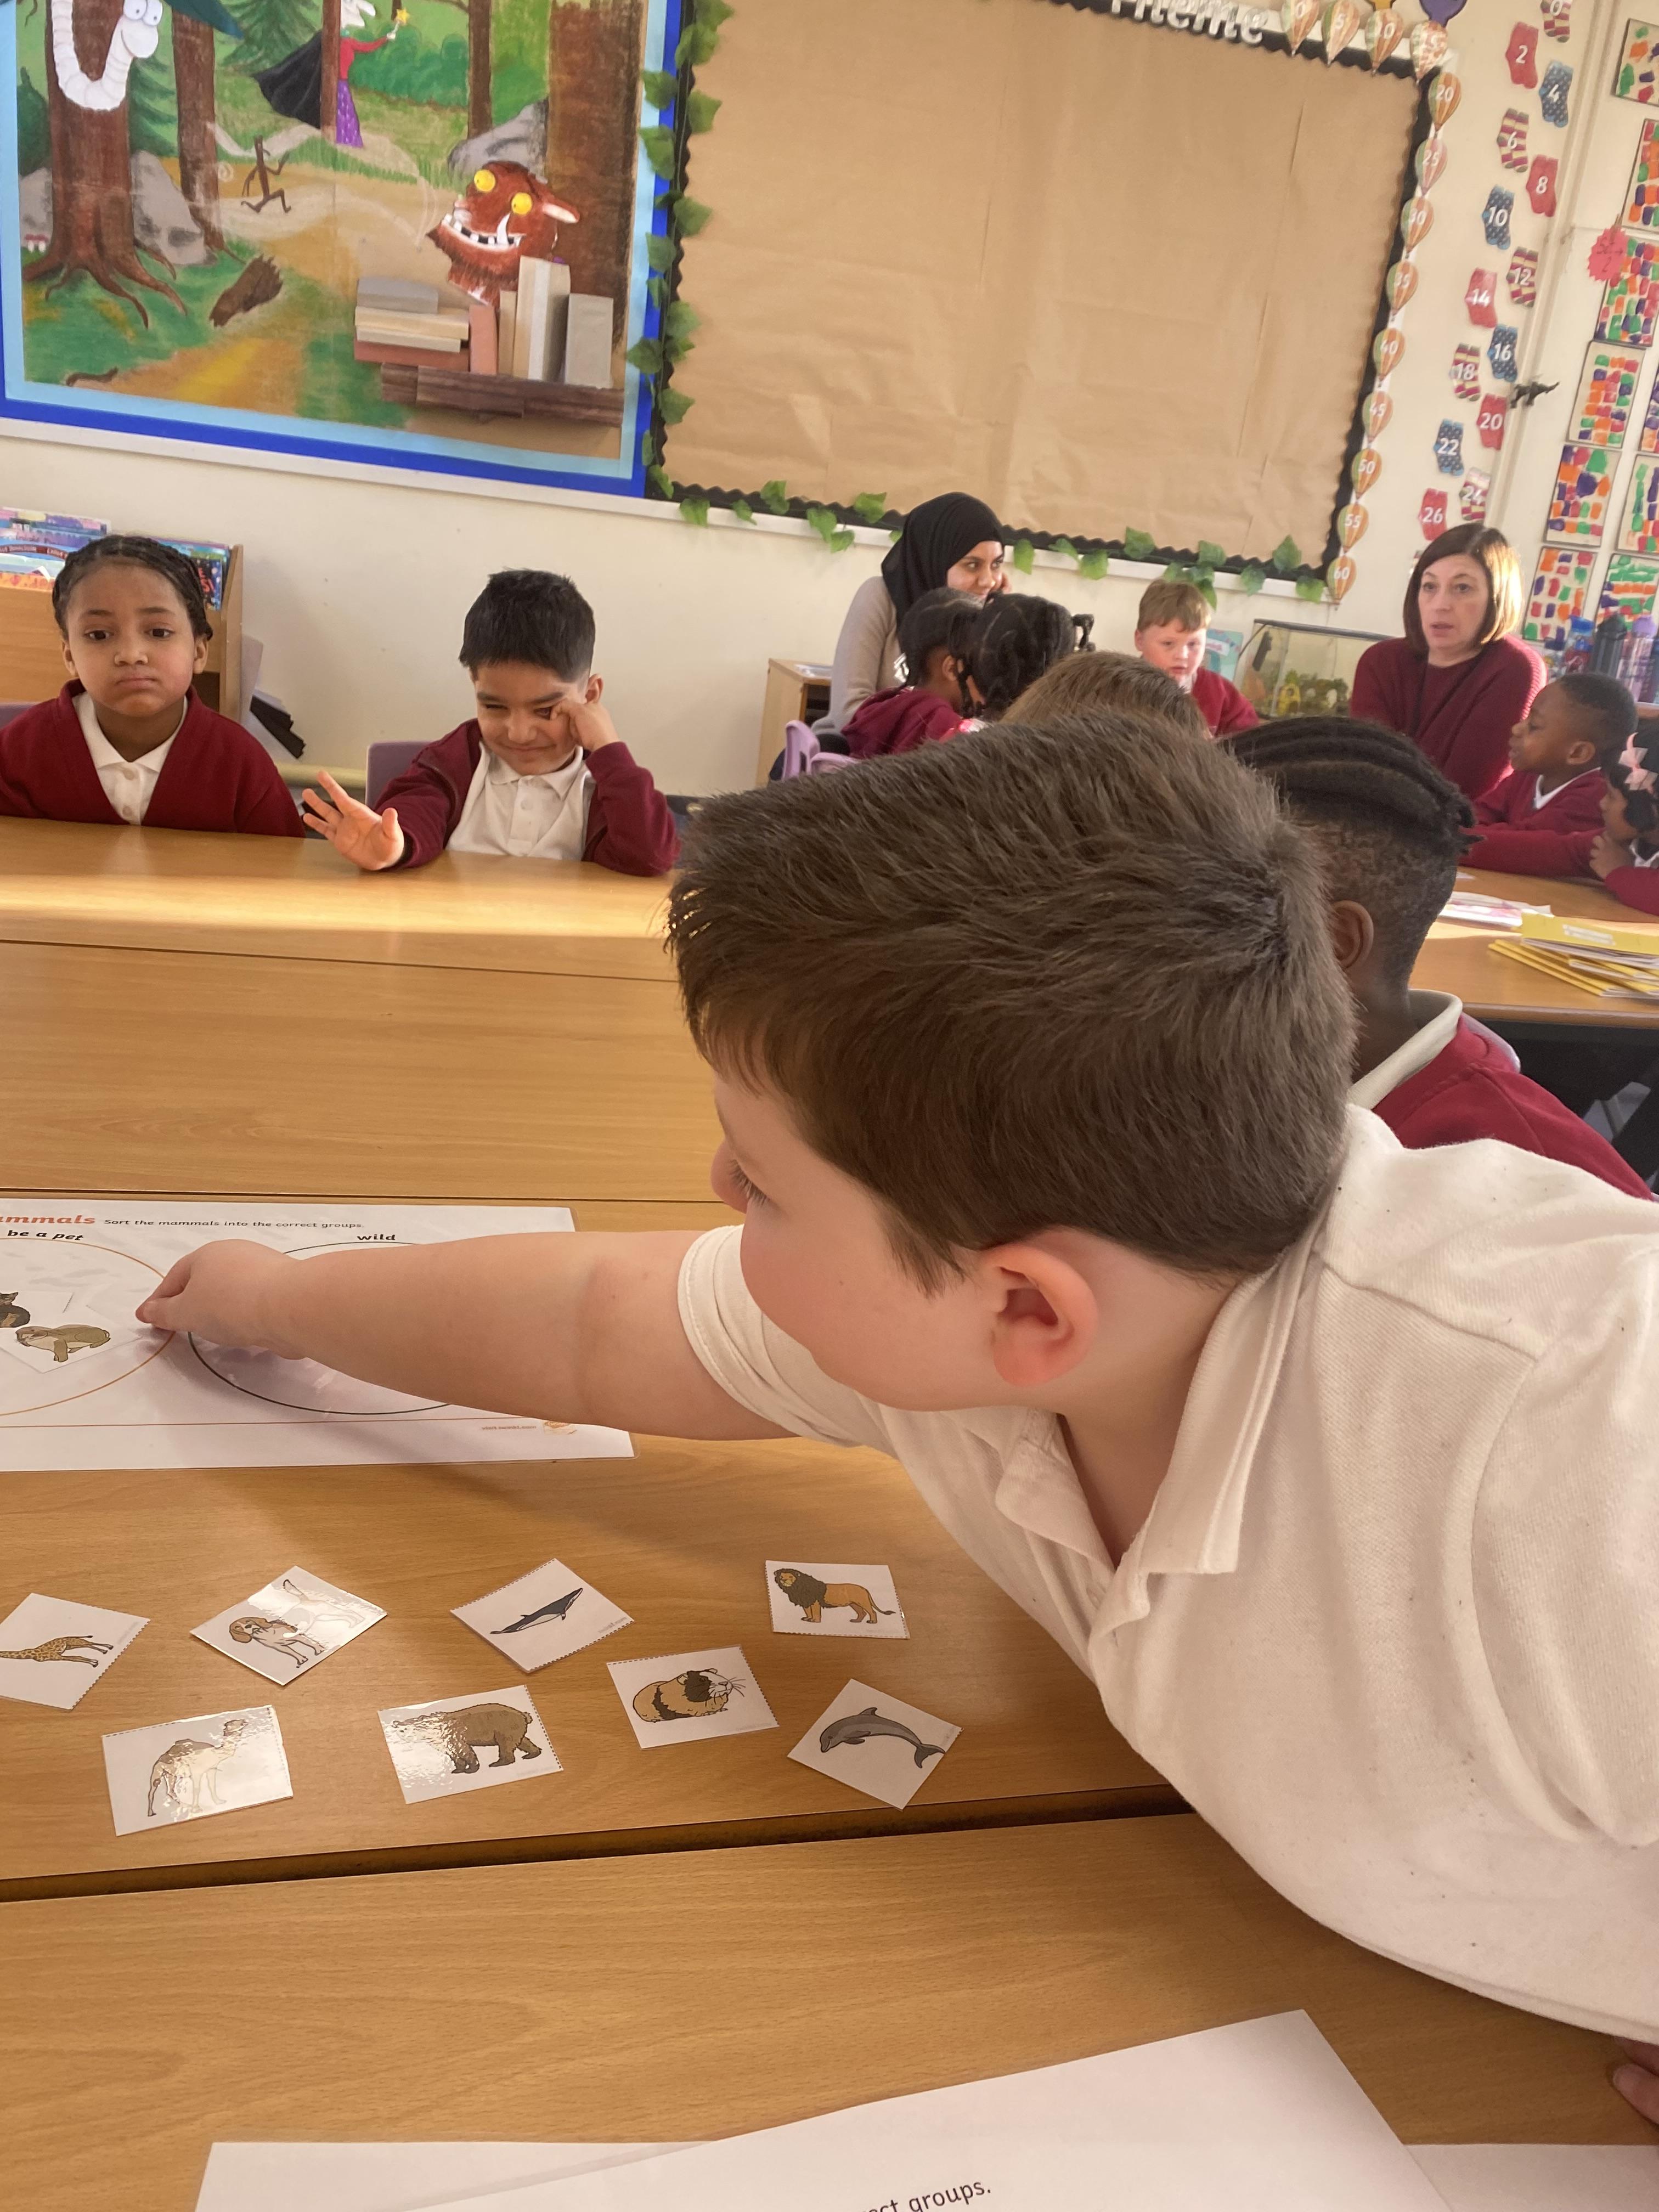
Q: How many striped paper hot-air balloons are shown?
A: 13